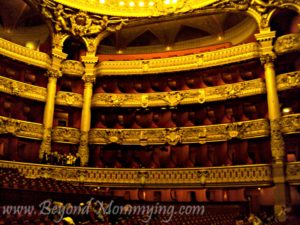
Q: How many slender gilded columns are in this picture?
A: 3